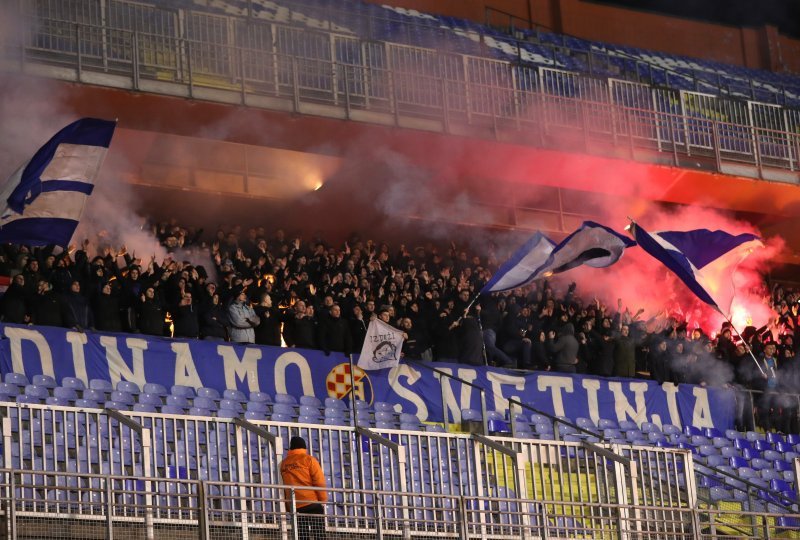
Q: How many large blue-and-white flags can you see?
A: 3